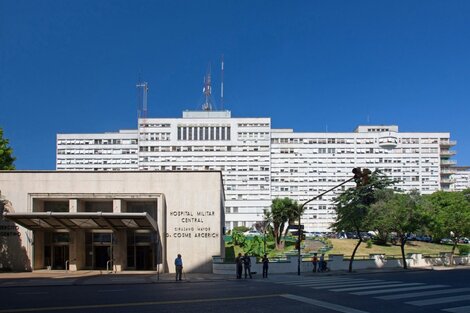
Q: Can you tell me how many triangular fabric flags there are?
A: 0